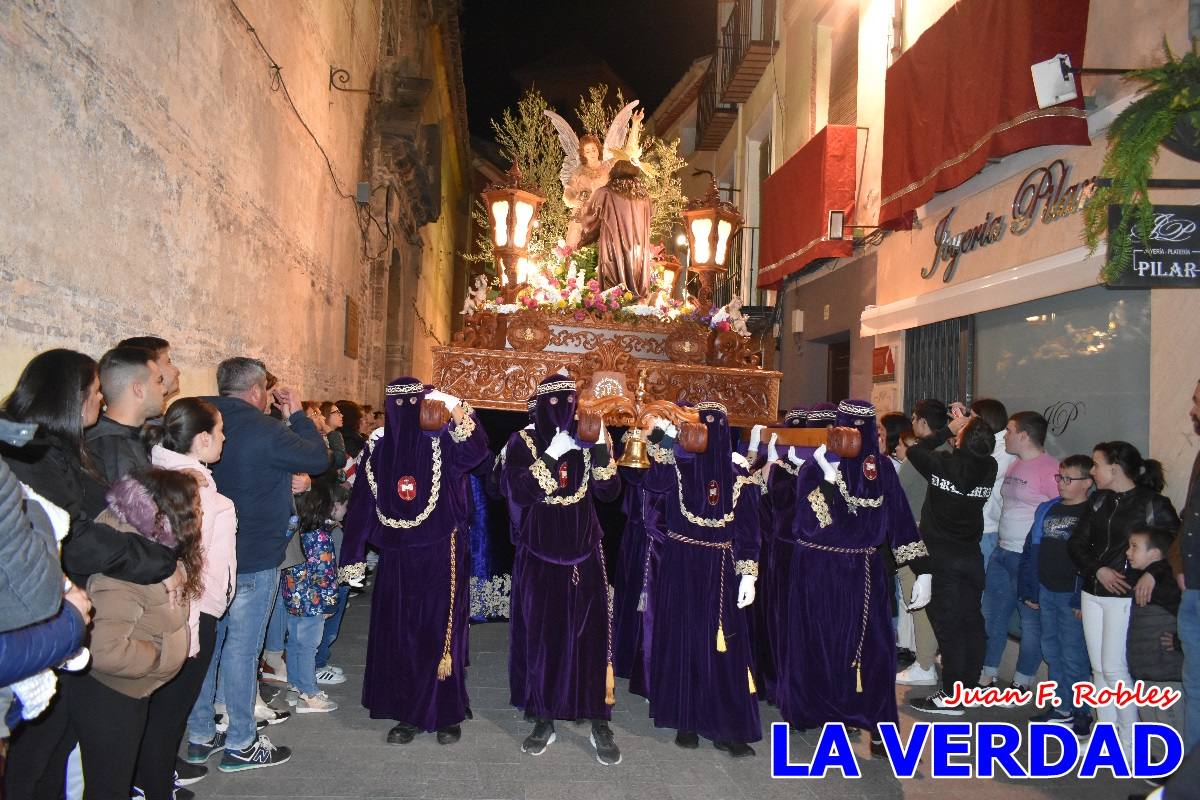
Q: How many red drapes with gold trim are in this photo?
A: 2